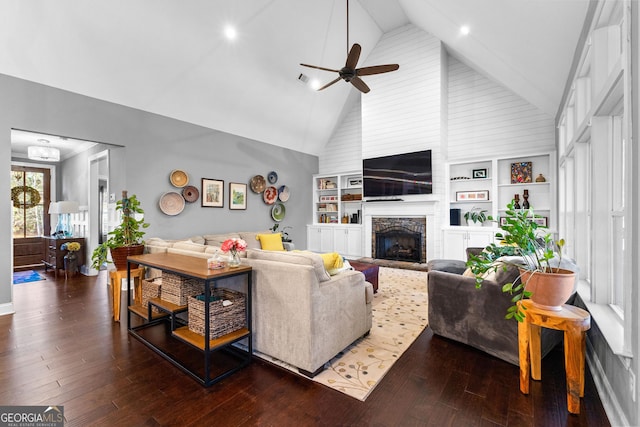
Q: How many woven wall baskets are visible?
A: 8